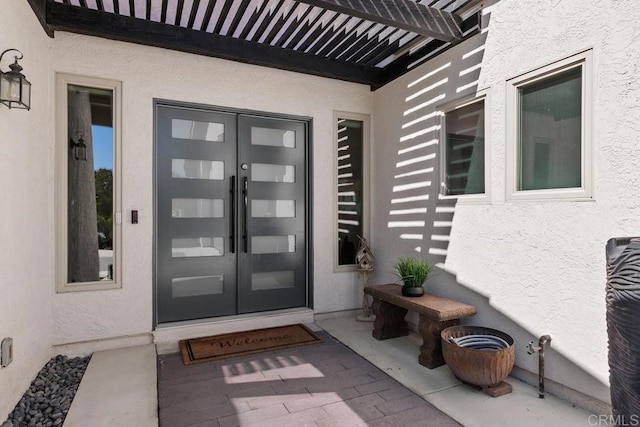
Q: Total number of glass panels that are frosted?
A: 10